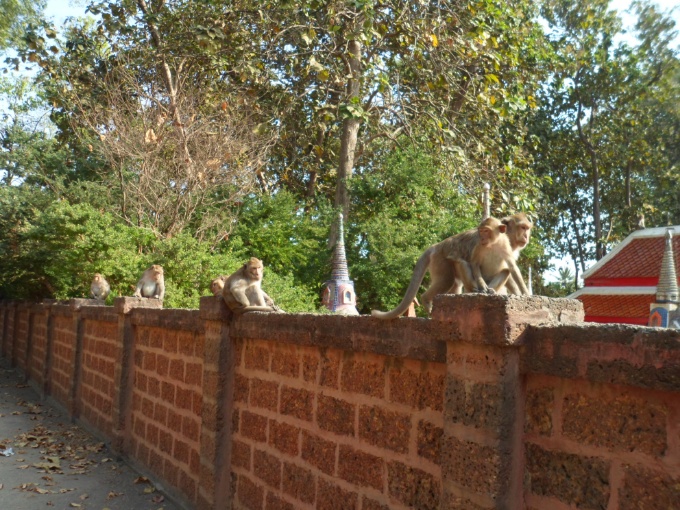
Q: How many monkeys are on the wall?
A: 6